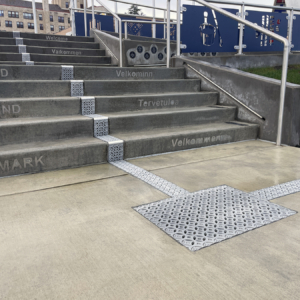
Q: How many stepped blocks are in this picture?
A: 10